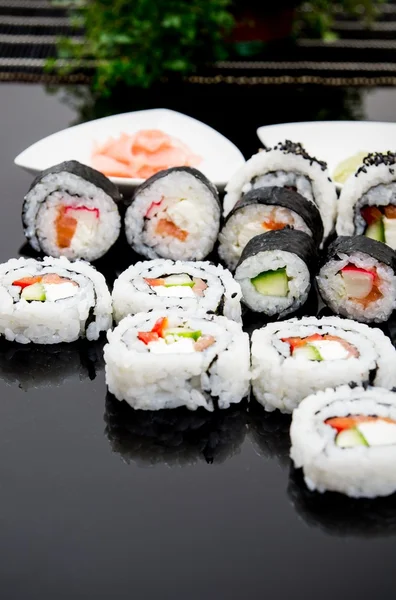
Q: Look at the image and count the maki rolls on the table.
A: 12